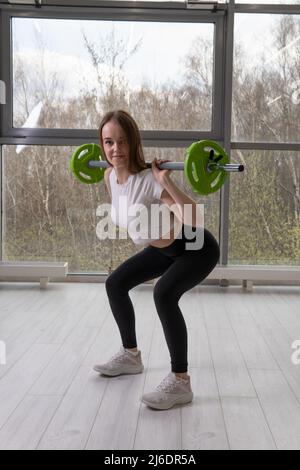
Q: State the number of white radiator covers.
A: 2